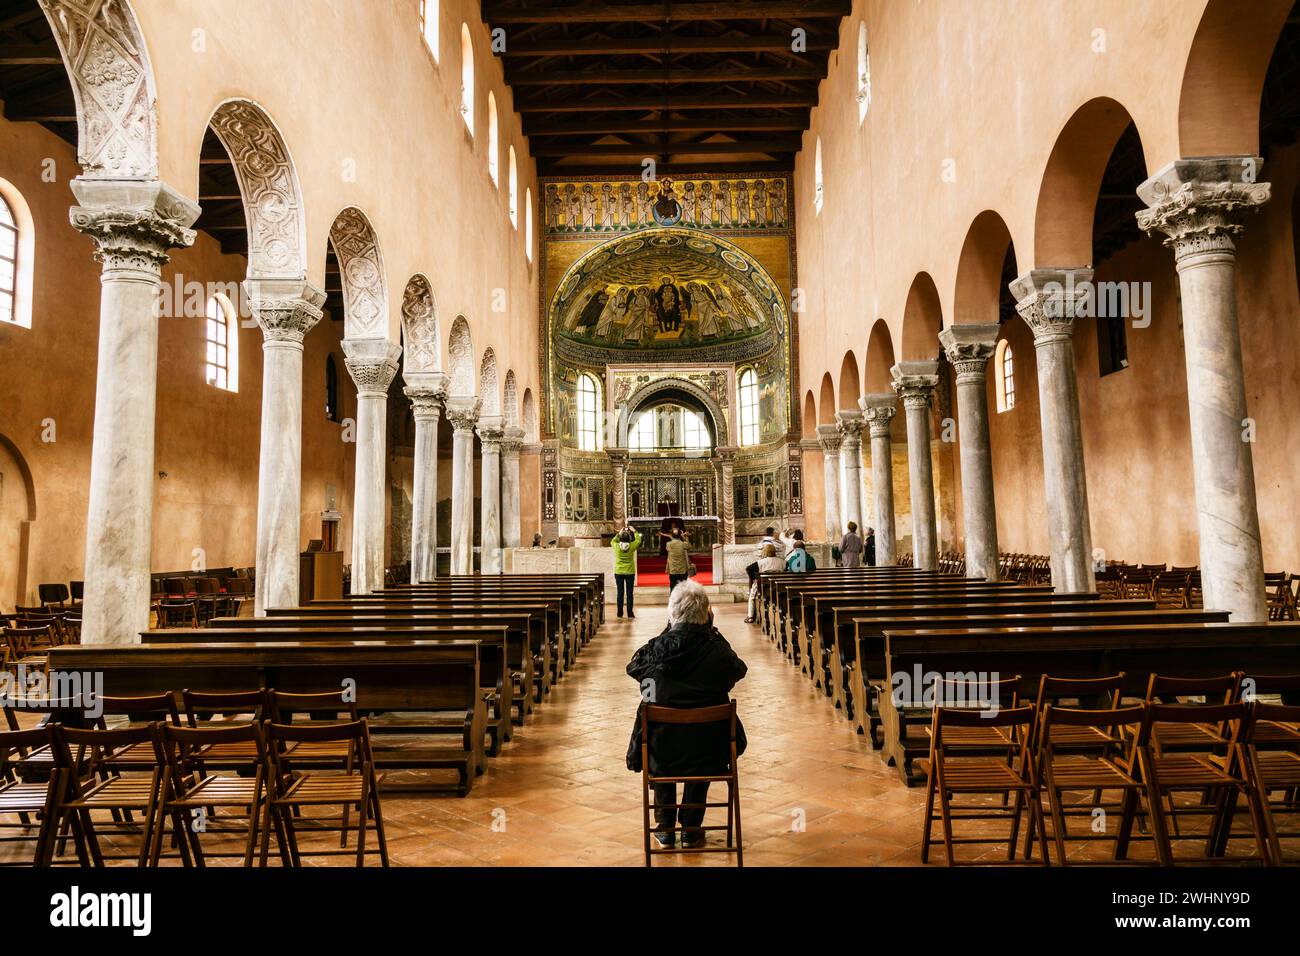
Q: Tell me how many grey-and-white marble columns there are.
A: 14